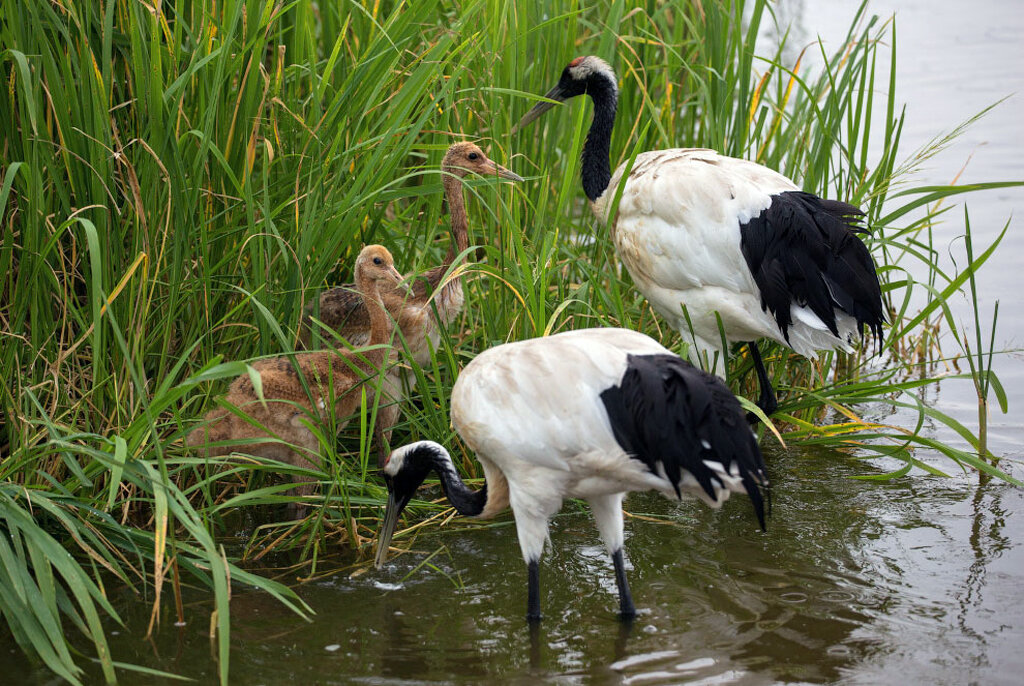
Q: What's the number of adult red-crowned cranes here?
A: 2